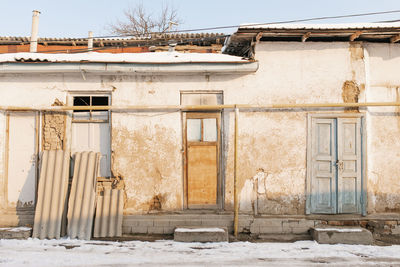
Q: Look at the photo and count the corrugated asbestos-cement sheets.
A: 3